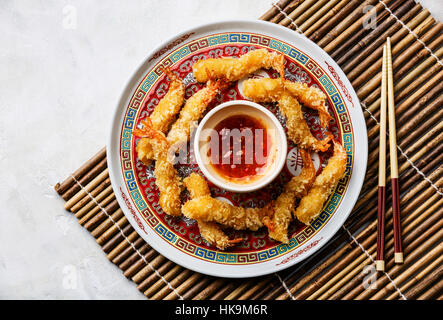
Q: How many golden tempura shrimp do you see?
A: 10